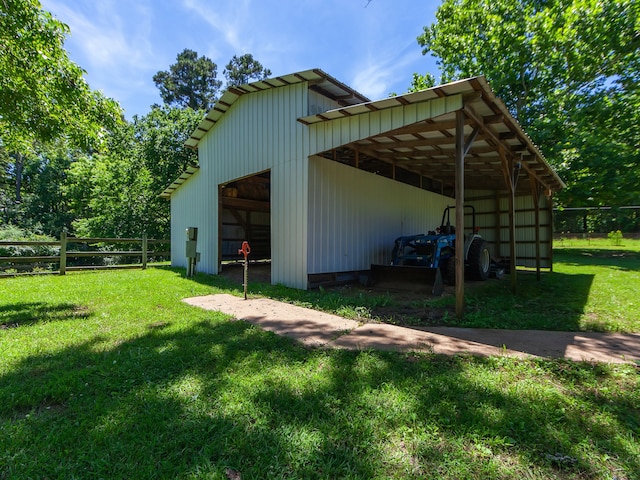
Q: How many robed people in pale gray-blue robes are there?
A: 0